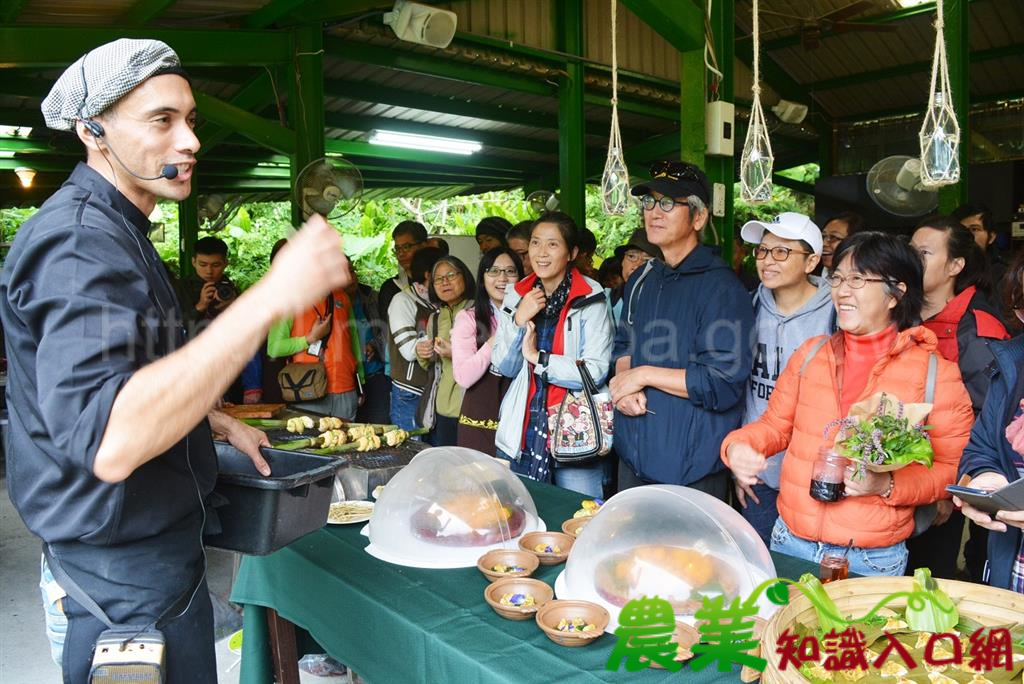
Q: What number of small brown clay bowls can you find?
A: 7